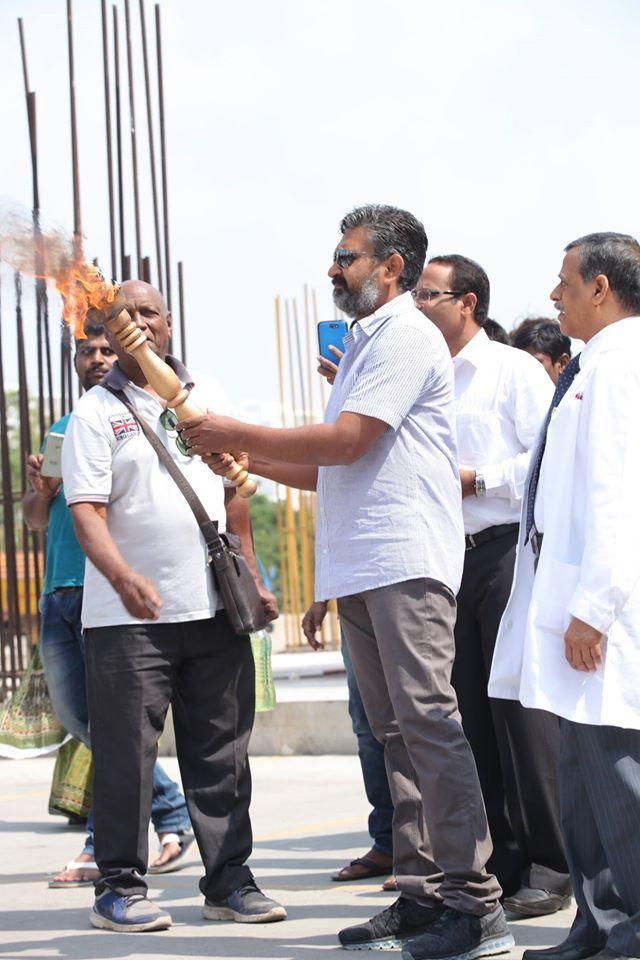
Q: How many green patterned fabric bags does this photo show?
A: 2